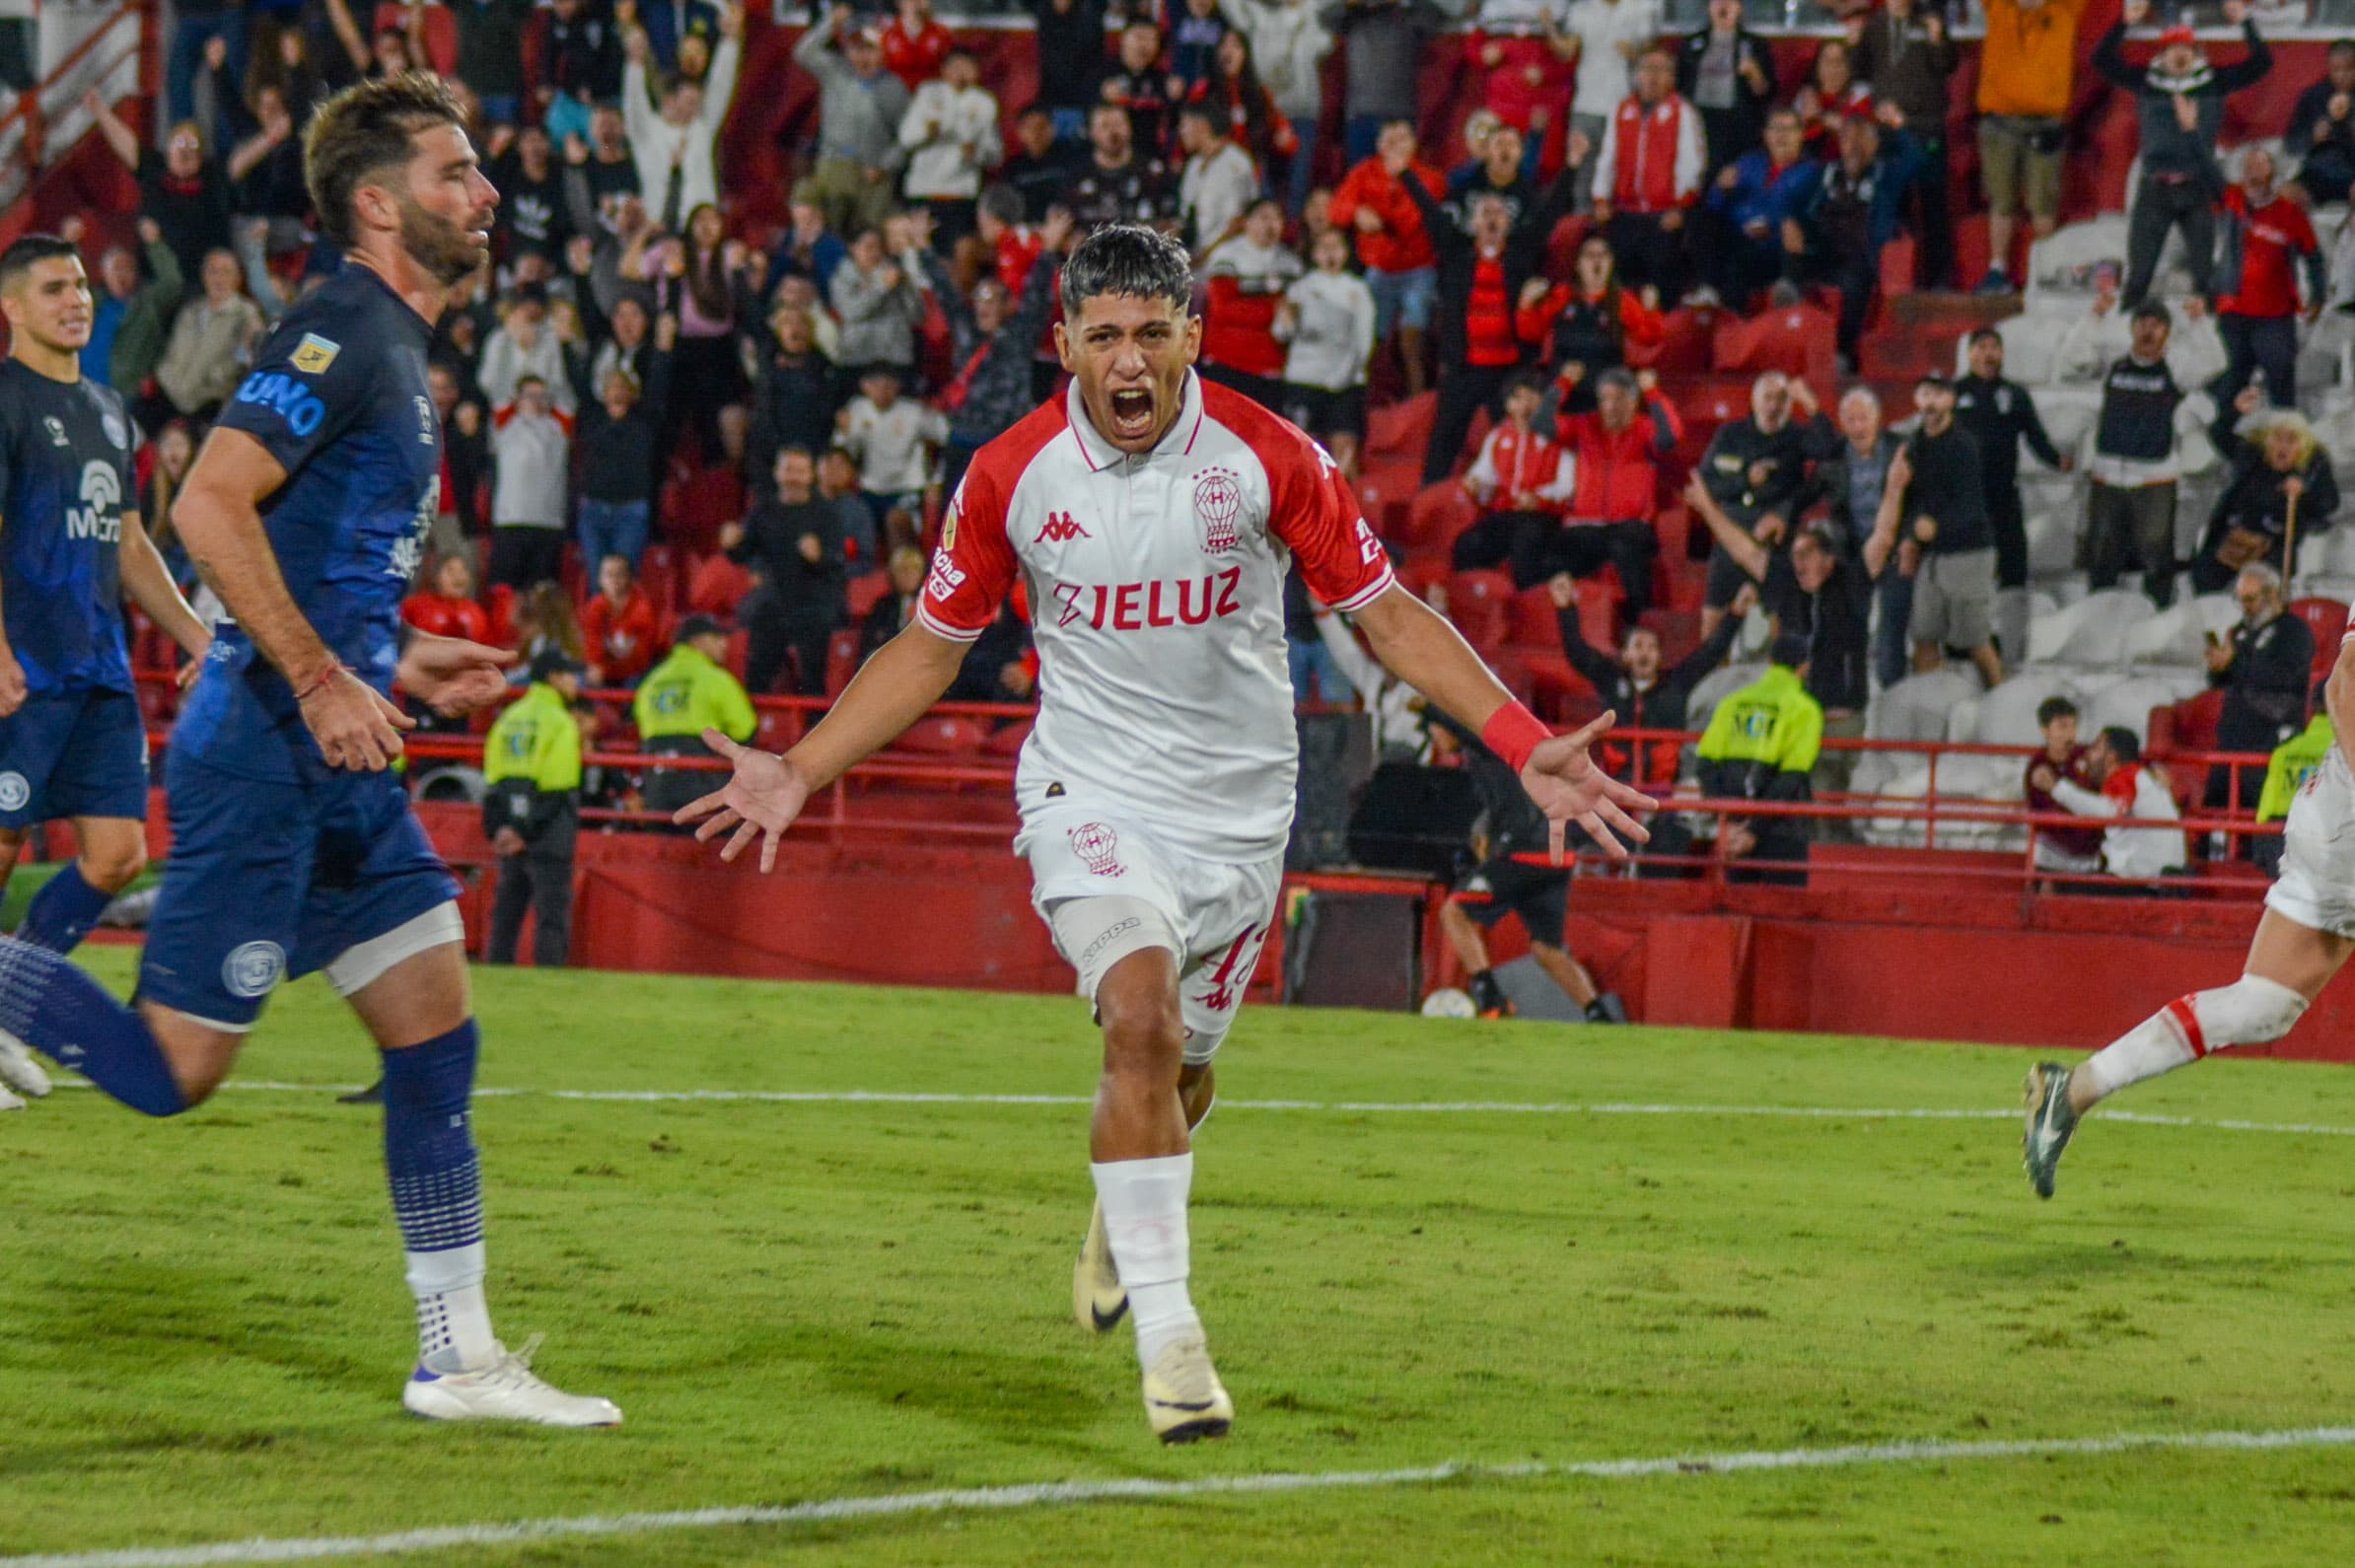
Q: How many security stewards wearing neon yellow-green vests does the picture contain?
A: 4